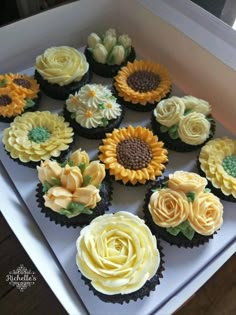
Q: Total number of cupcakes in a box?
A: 12